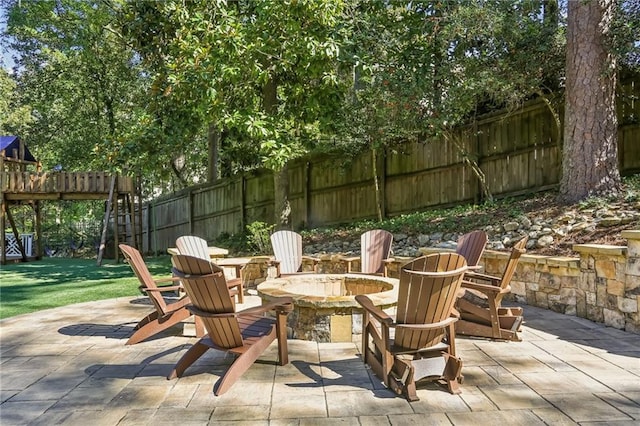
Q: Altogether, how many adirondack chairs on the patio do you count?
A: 8